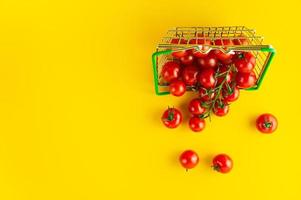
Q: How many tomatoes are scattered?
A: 4